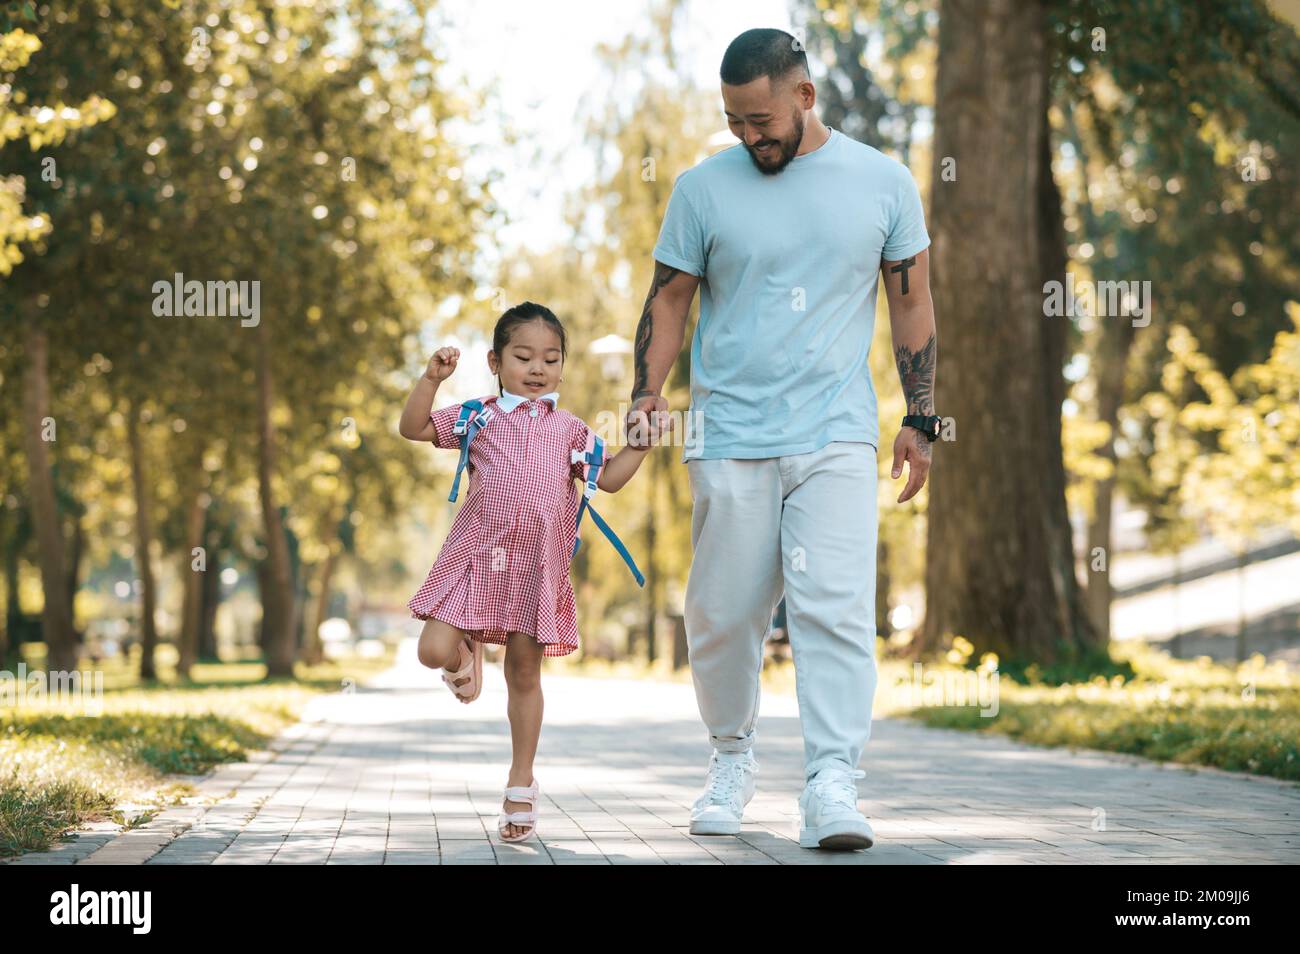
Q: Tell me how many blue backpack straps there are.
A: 2